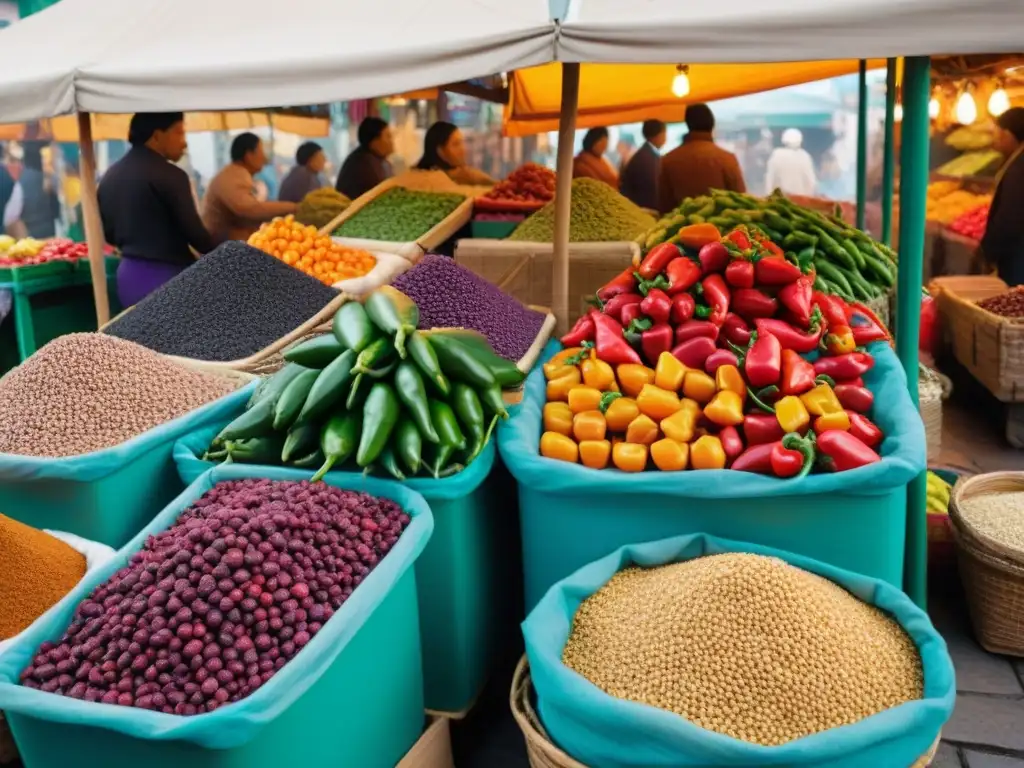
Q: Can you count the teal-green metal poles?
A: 3